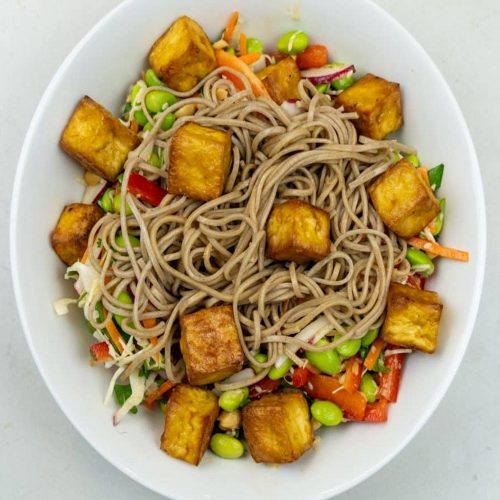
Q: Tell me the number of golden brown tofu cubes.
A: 12